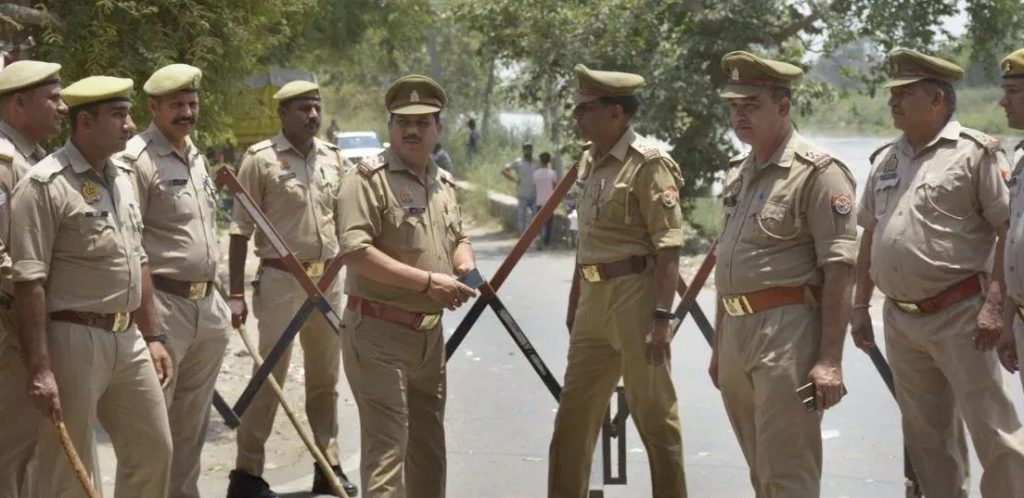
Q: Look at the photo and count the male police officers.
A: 9